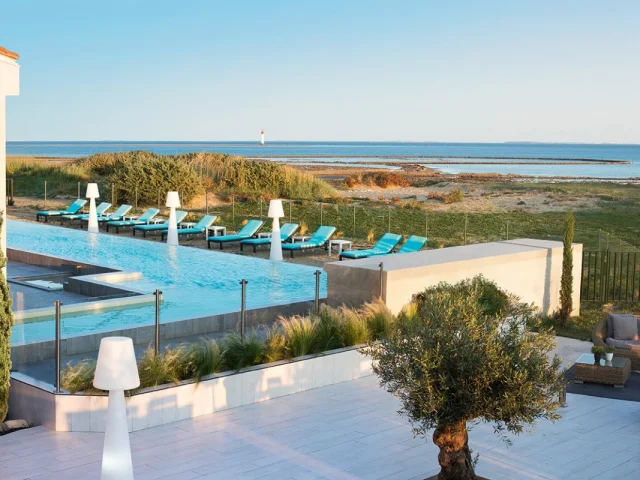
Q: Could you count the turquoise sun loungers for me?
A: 11